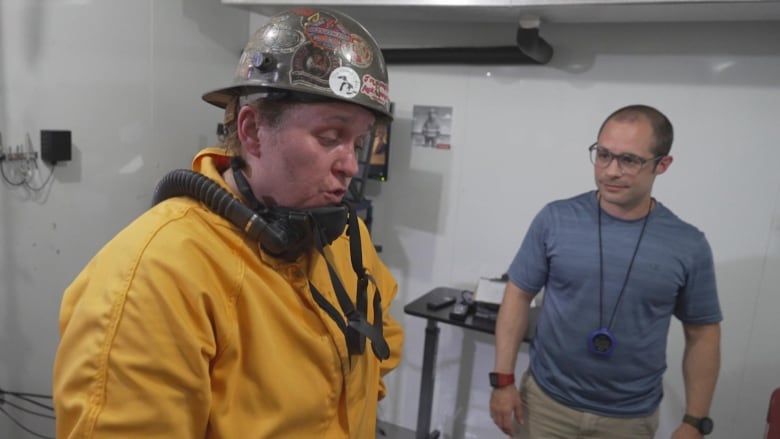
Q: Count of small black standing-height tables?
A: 1